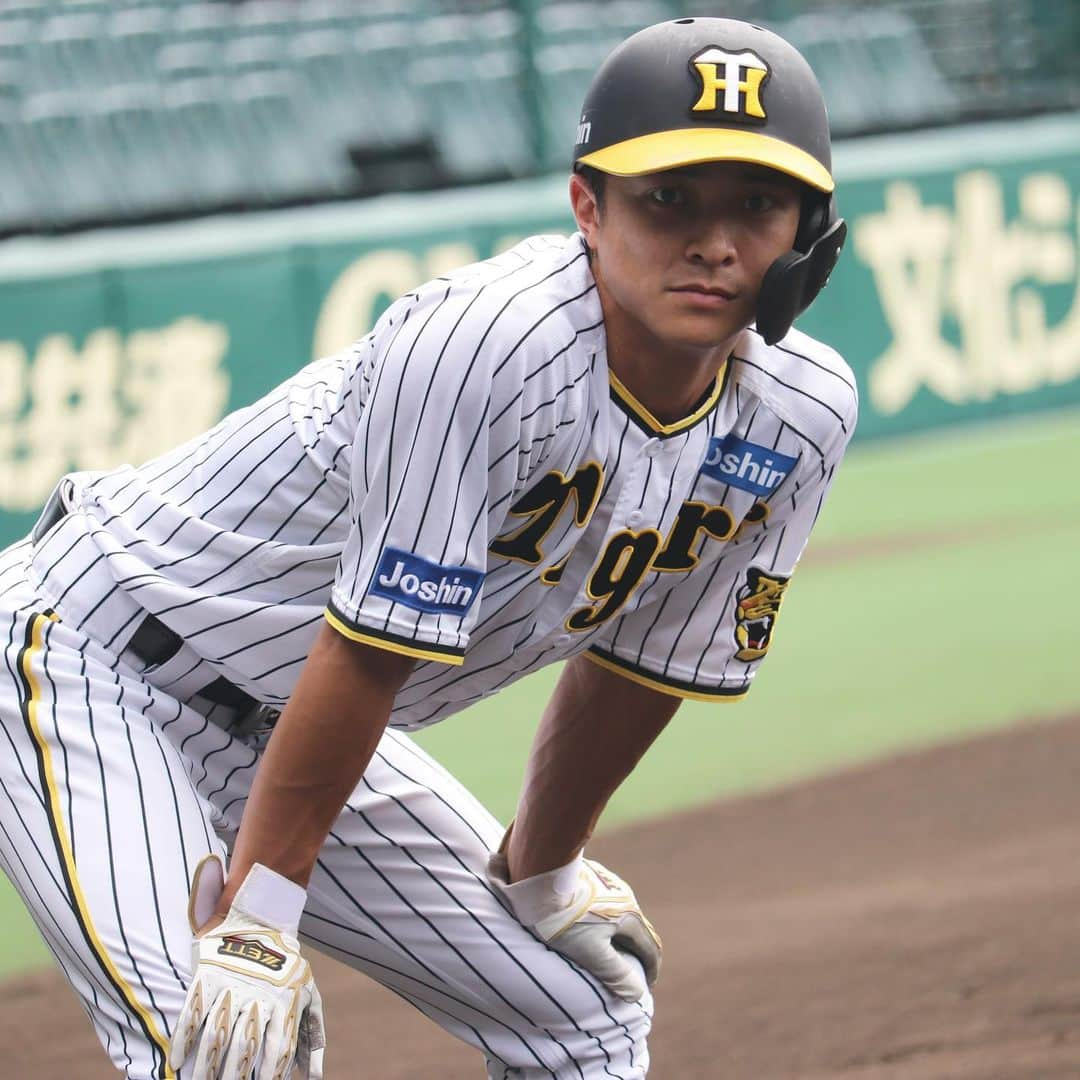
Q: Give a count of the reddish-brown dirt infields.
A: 1